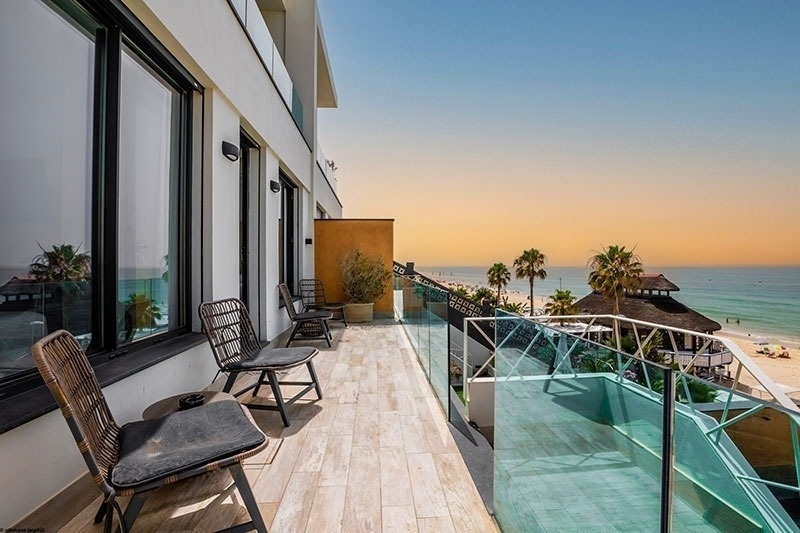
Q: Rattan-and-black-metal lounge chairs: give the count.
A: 4